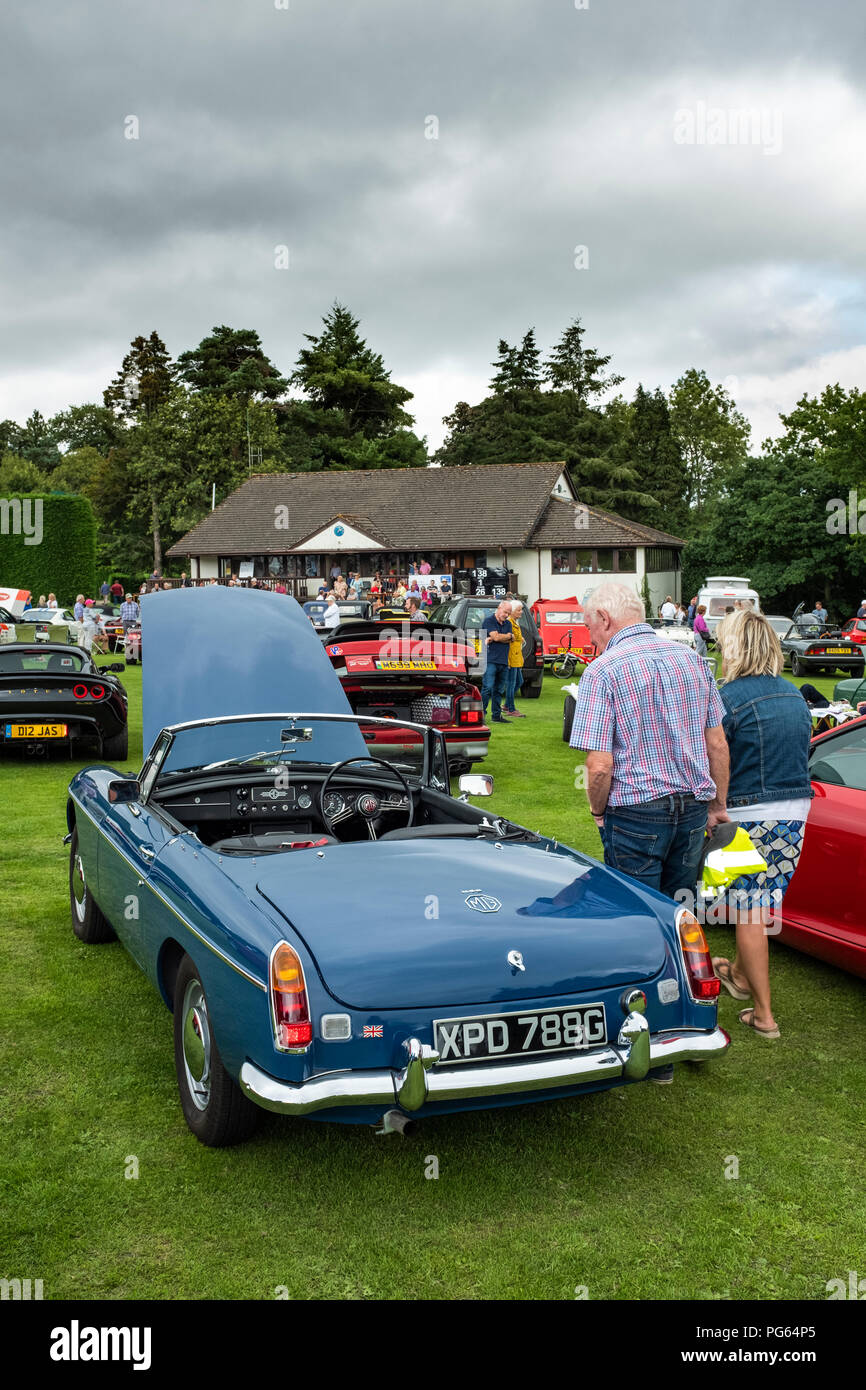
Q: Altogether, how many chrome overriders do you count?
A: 2